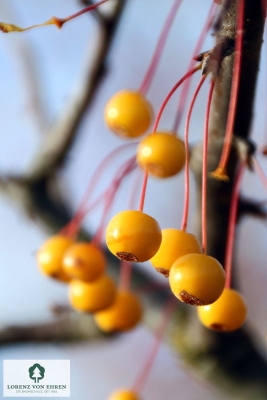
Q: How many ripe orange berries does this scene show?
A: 11